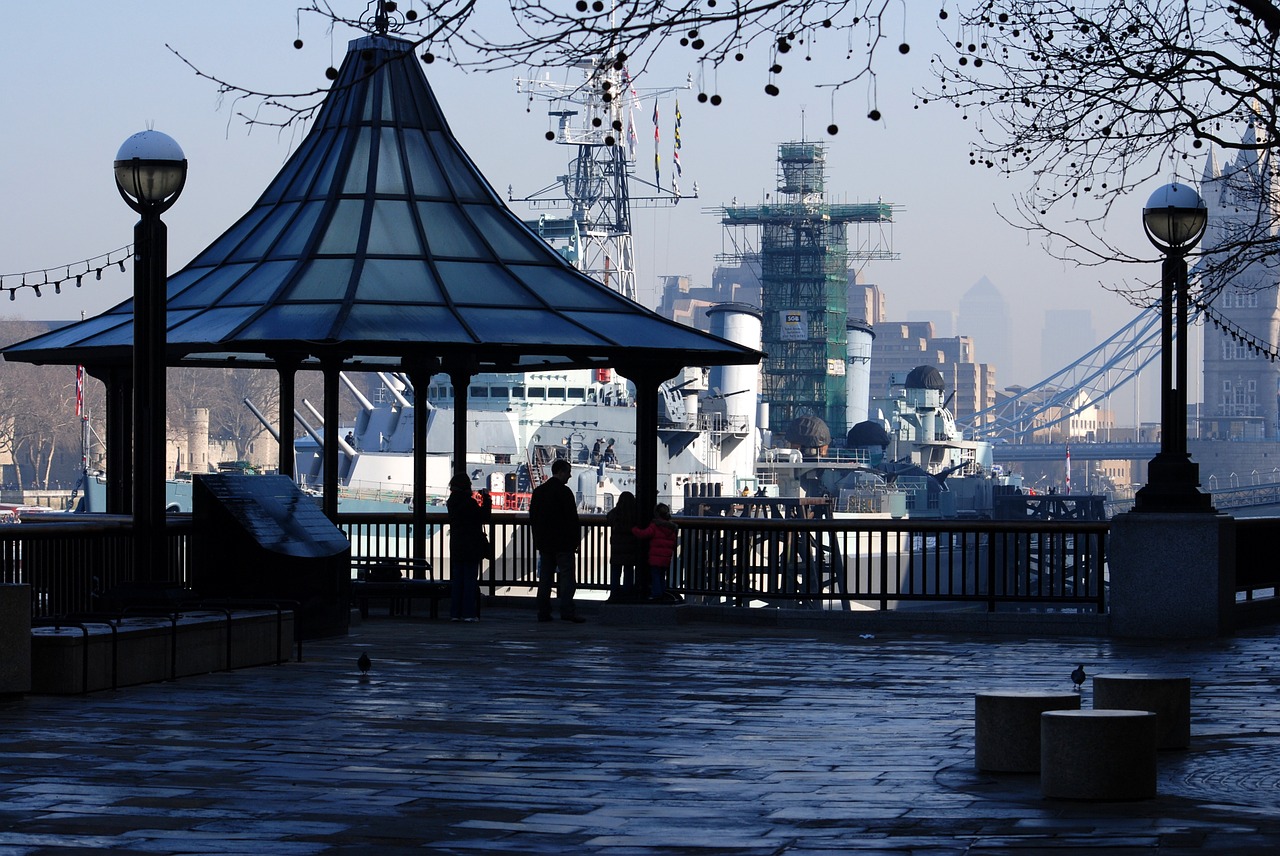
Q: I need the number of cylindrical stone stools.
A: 3